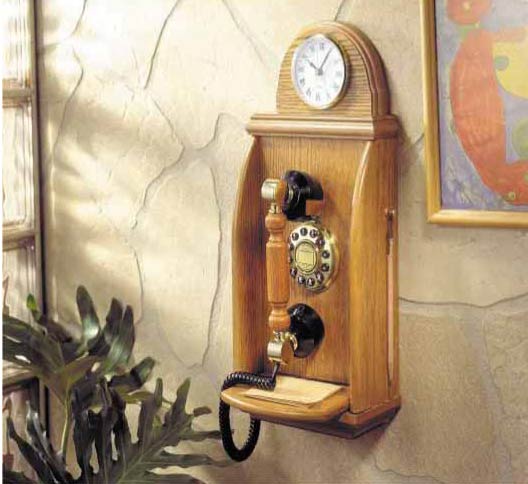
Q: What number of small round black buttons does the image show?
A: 12